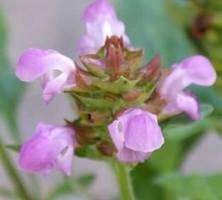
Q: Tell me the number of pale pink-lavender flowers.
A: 5